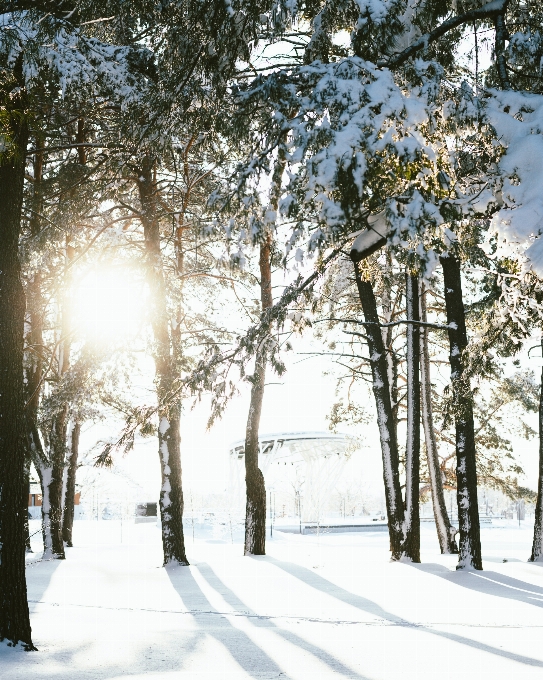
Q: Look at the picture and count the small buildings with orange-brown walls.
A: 1